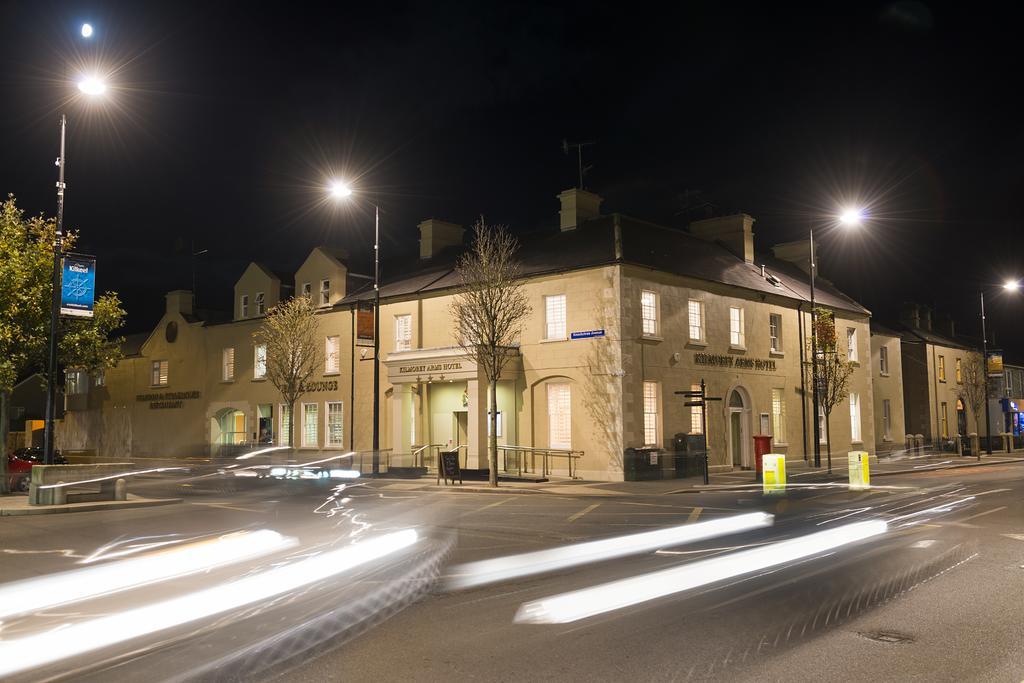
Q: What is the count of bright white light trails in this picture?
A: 4